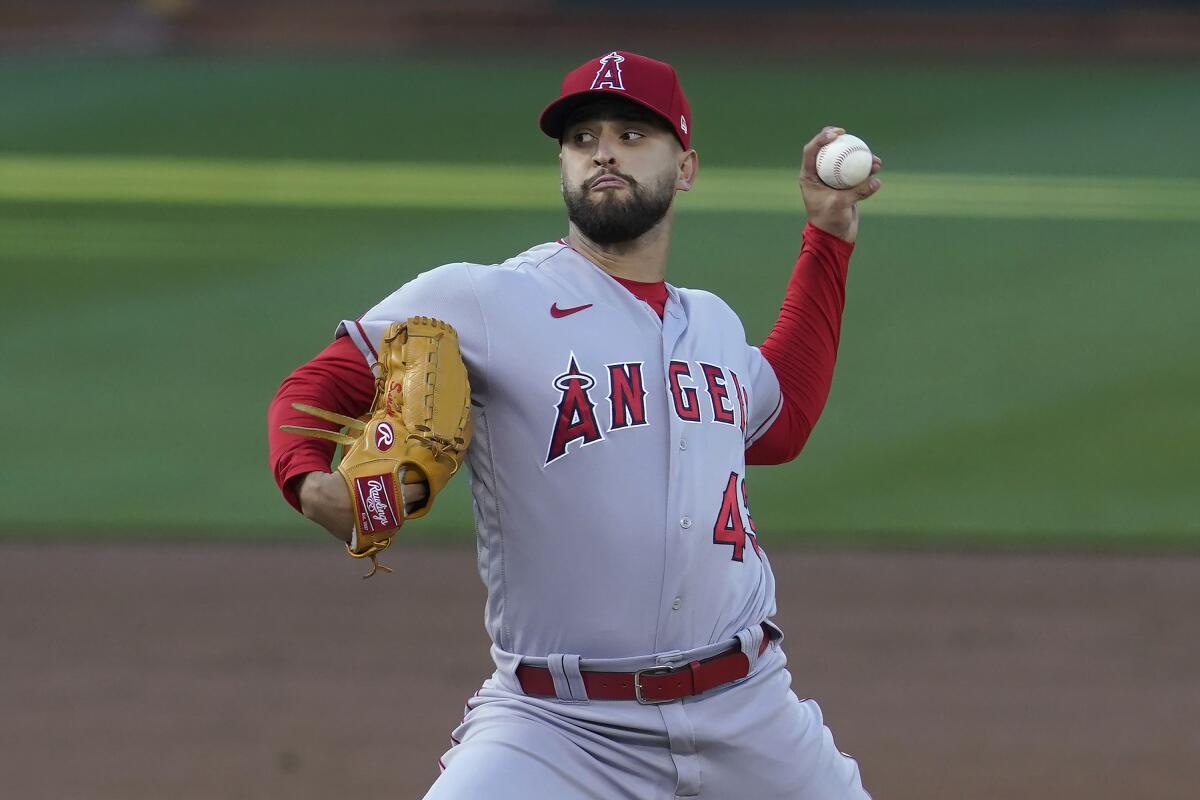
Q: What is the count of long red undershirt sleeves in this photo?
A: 2